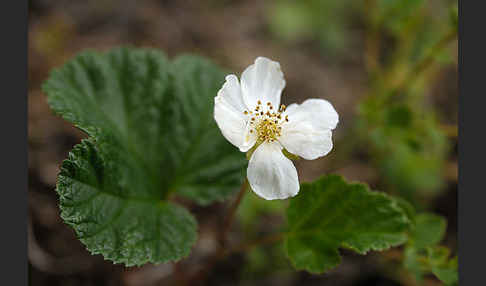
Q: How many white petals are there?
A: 4